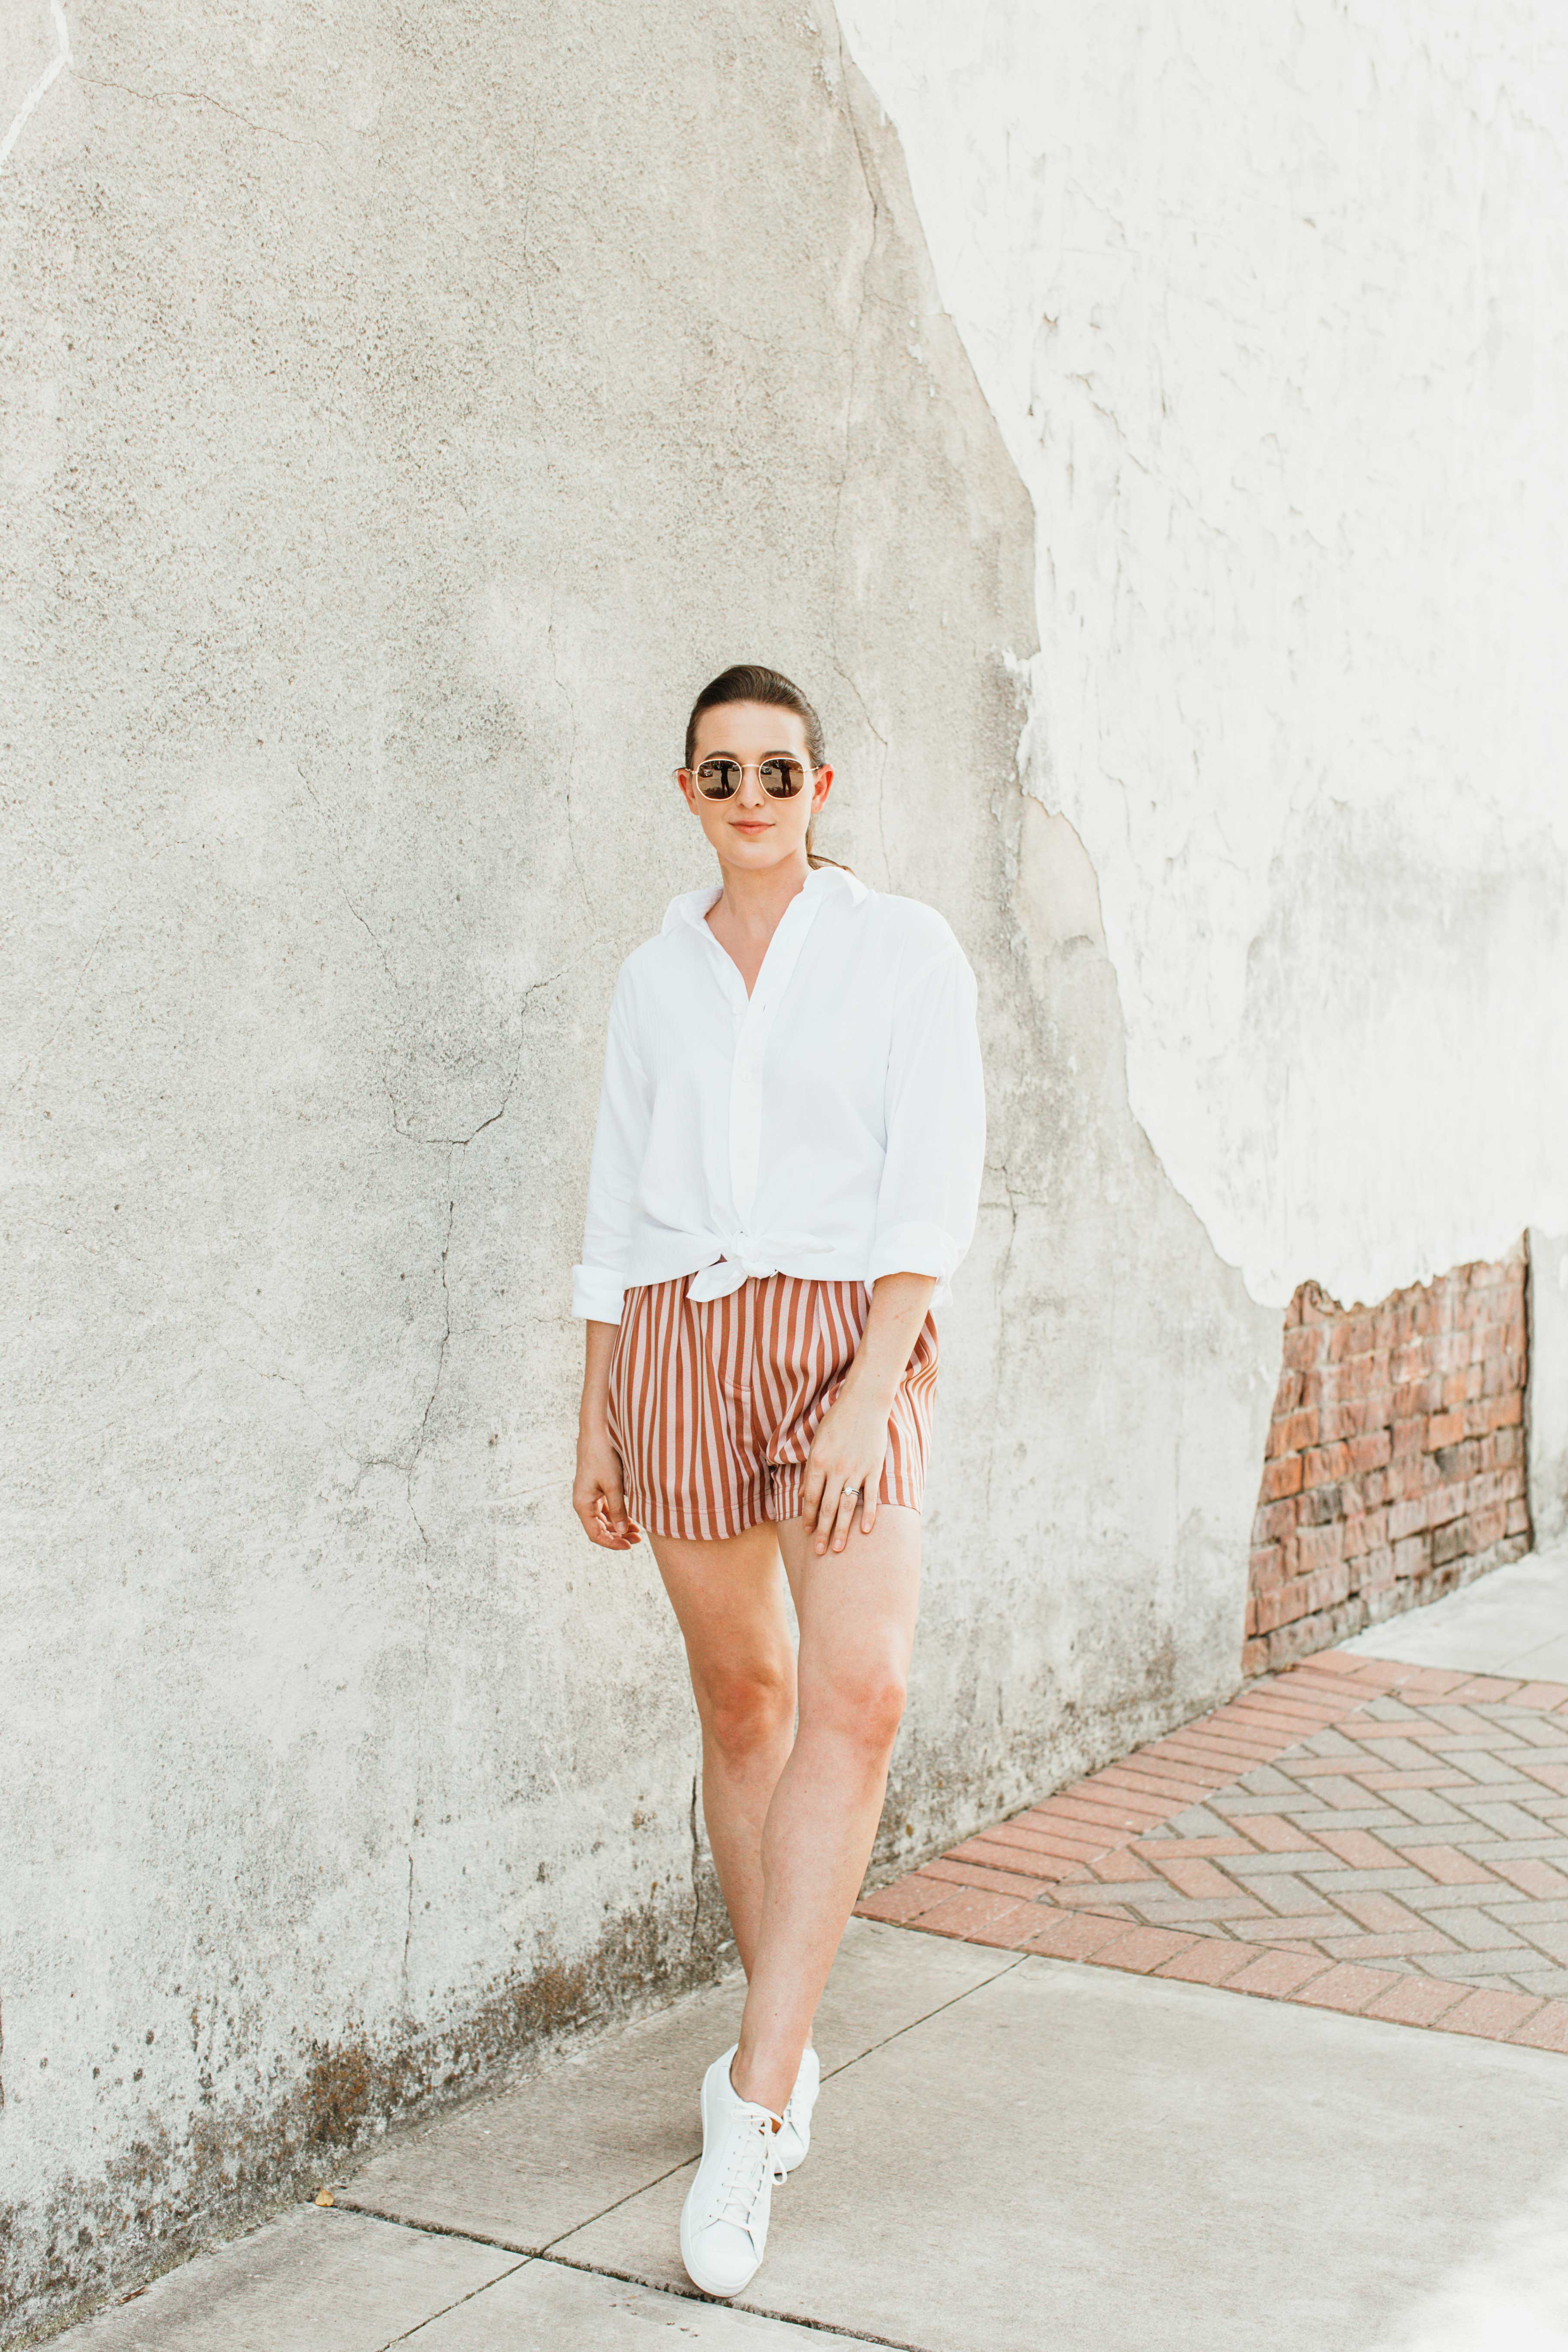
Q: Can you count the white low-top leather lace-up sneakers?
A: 2